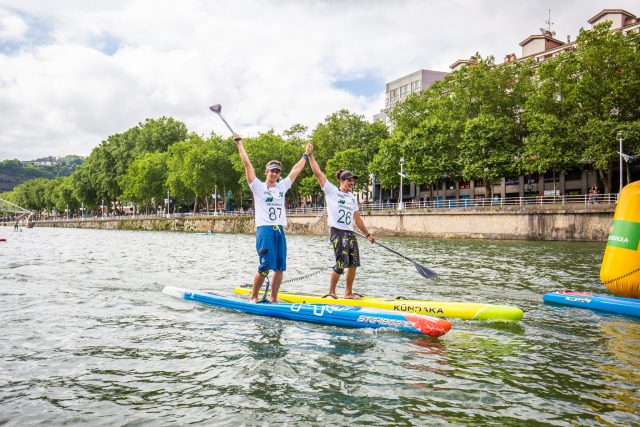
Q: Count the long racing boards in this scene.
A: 3